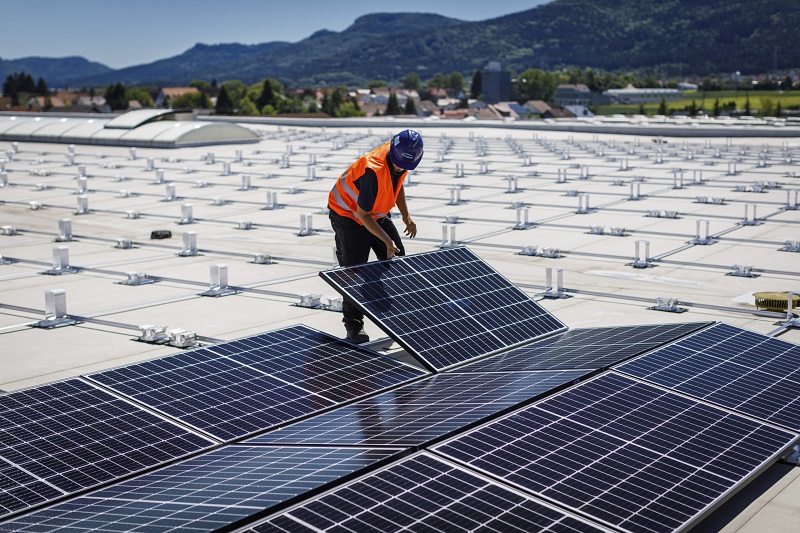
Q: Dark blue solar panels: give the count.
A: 9